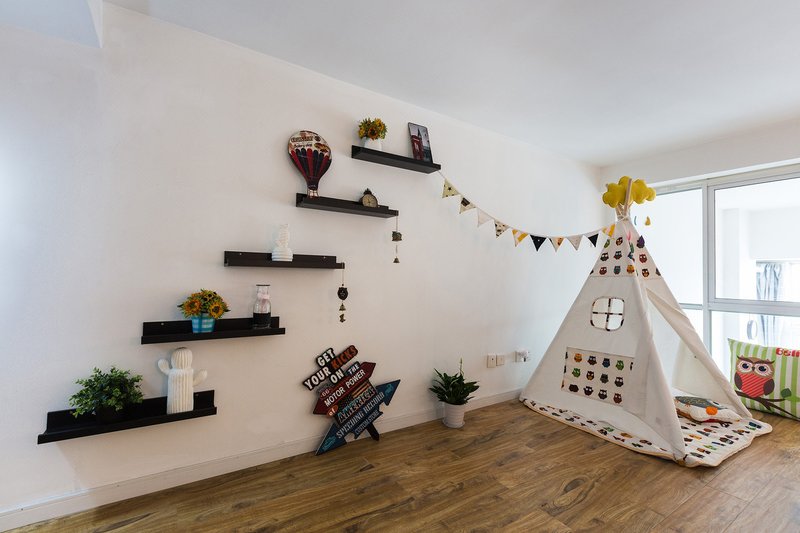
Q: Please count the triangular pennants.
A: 10